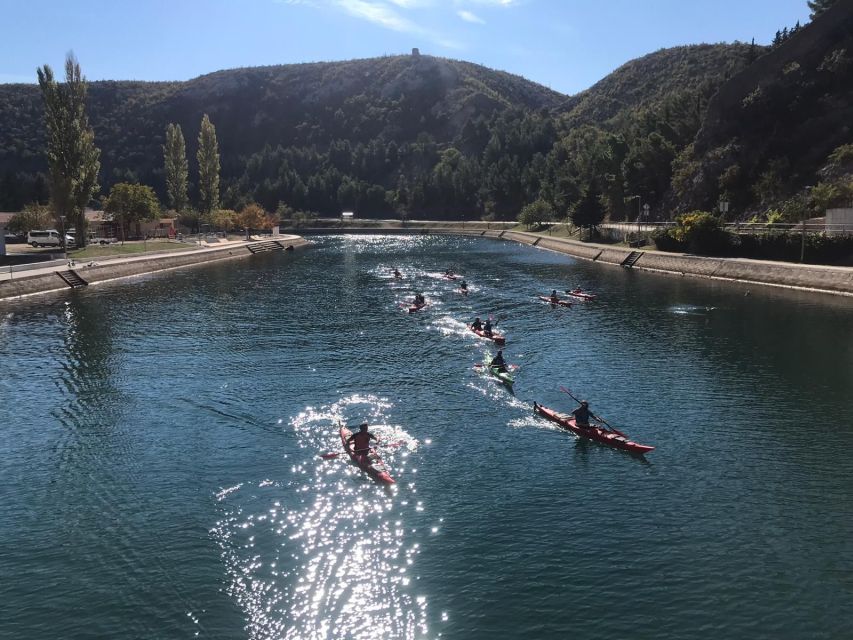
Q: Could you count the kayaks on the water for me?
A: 10